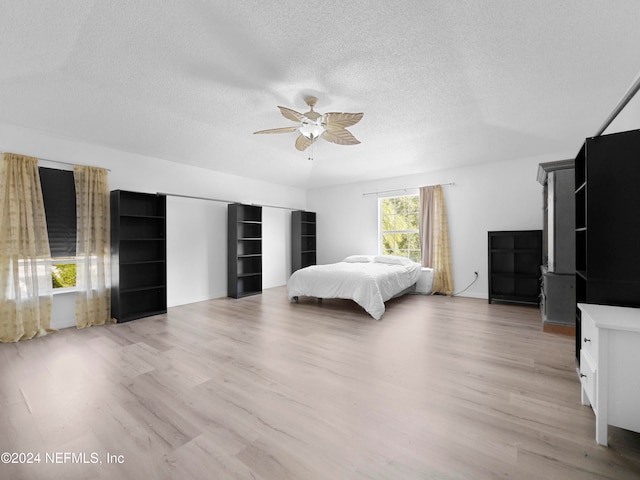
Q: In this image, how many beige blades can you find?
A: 5